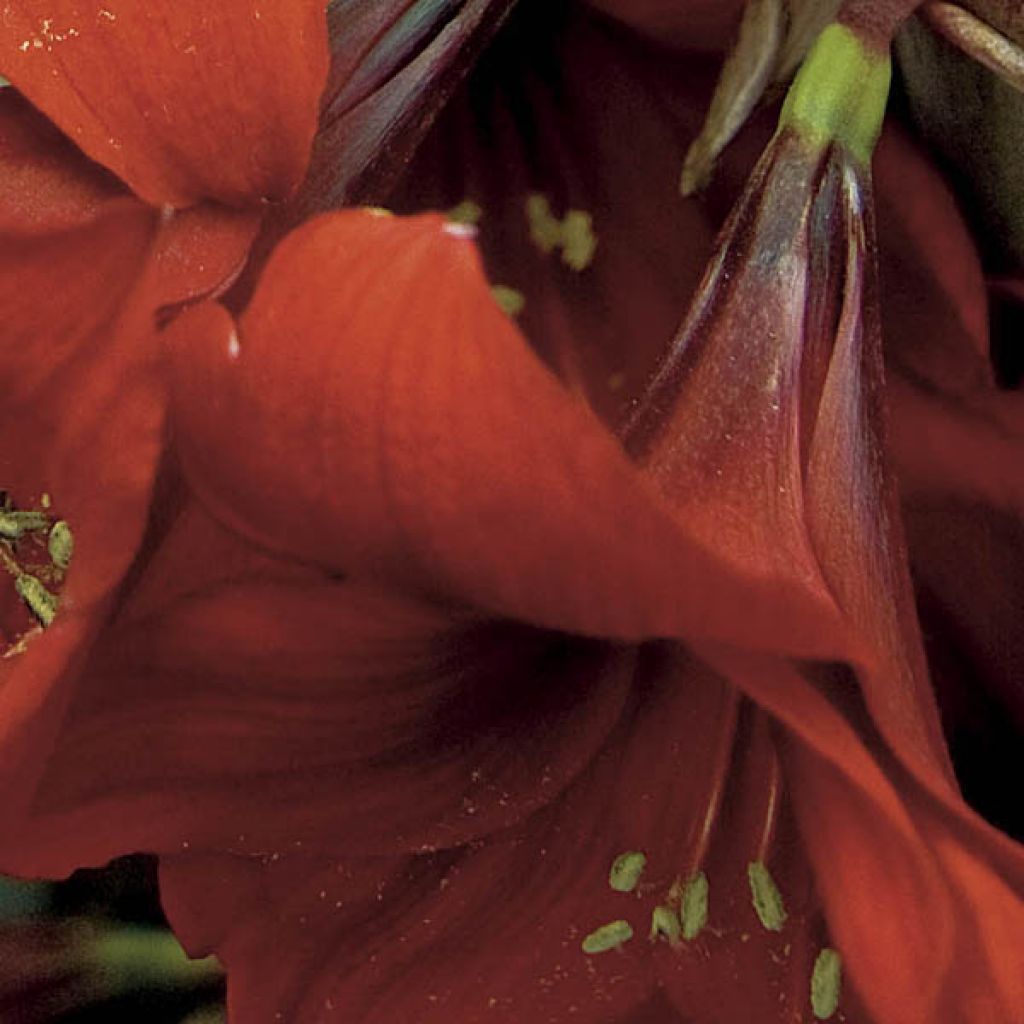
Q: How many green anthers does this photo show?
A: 13